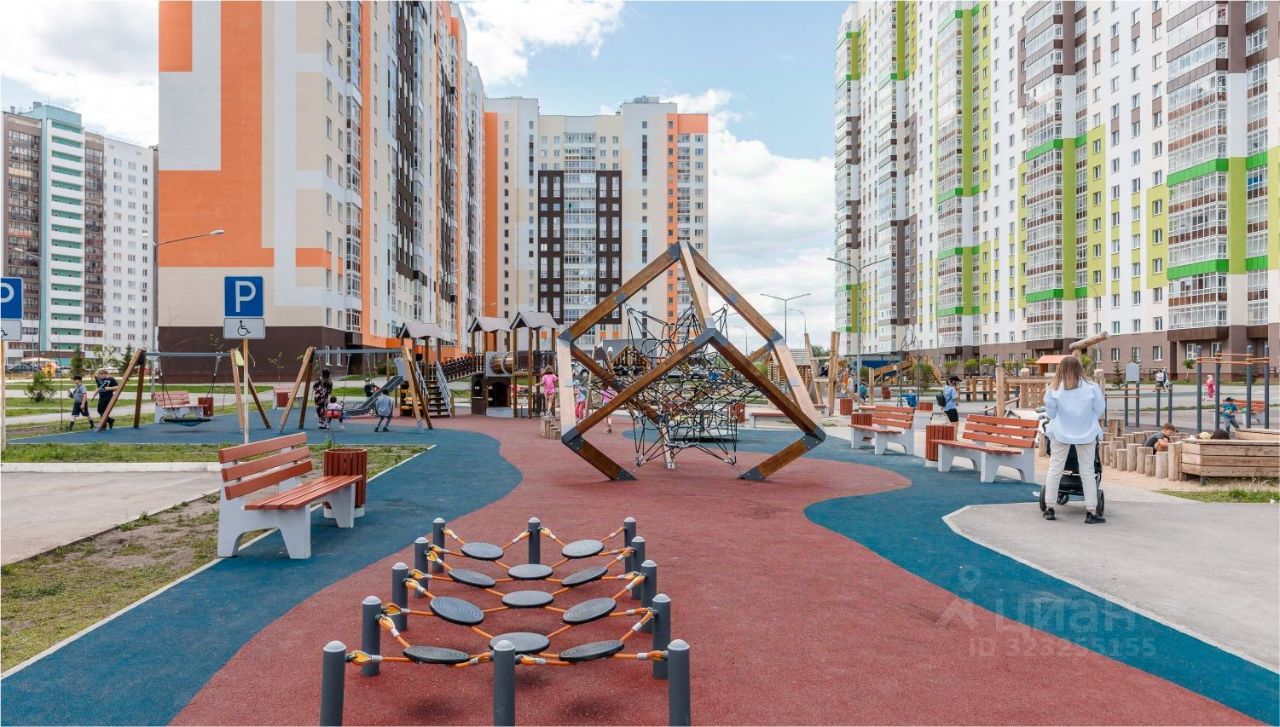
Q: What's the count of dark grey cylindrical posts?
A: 12